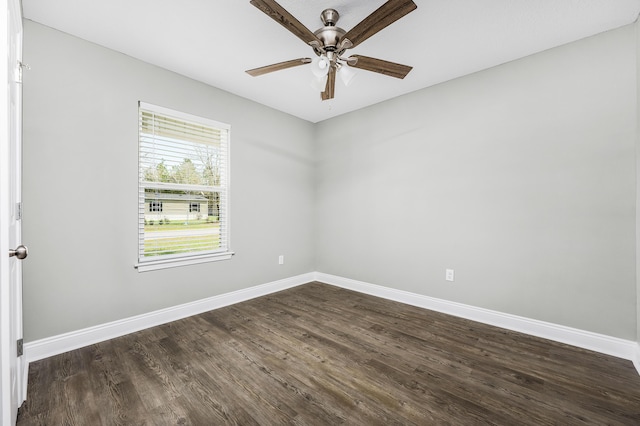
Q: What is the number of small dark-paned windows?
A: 2